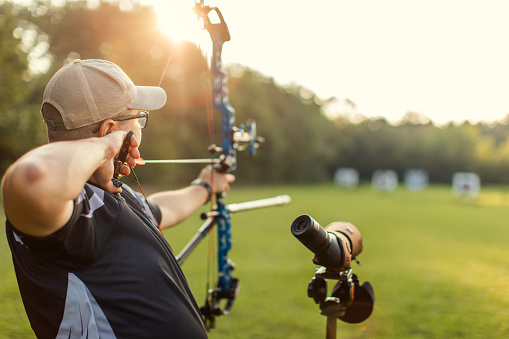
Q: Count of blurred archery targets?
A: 4